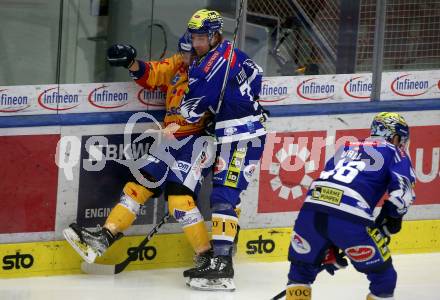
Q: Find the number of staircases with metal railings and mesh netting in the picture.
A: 1